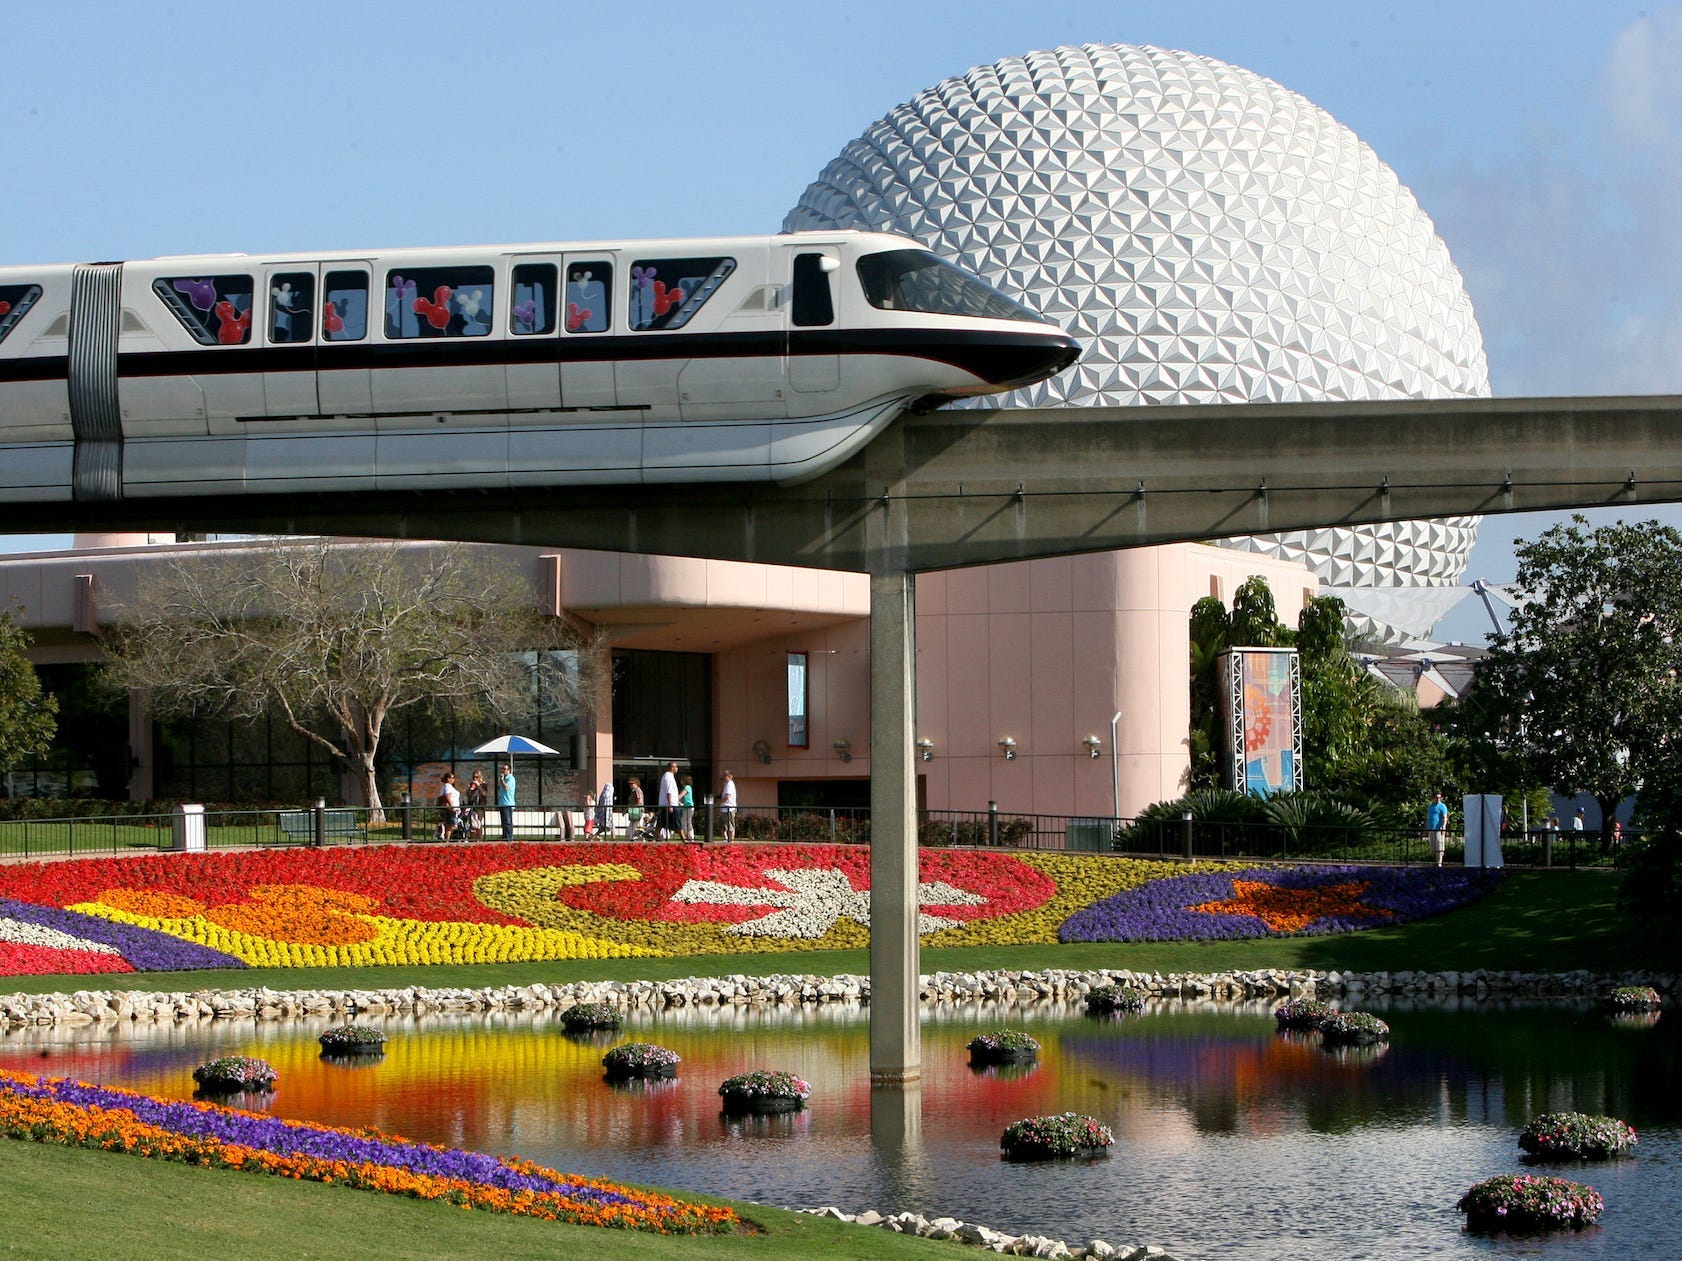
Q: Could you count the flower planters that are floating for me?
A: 13